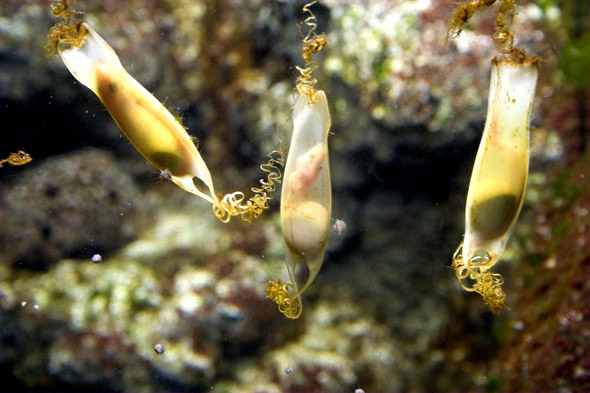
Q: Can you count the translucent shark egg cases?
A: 3